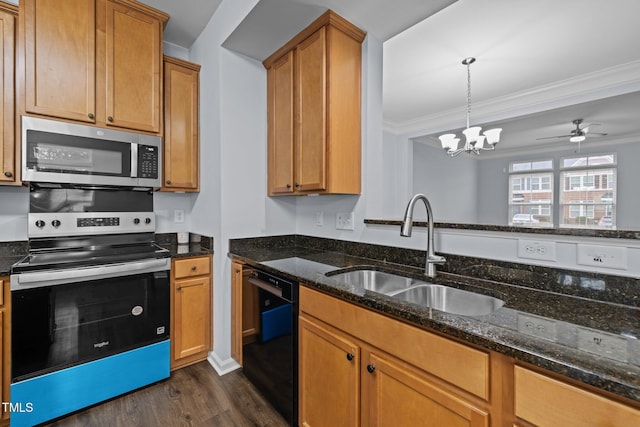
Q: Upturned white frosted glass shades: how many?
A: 5